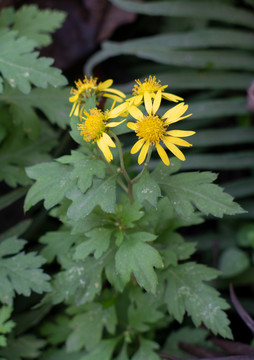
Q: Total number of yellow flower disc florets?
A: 4